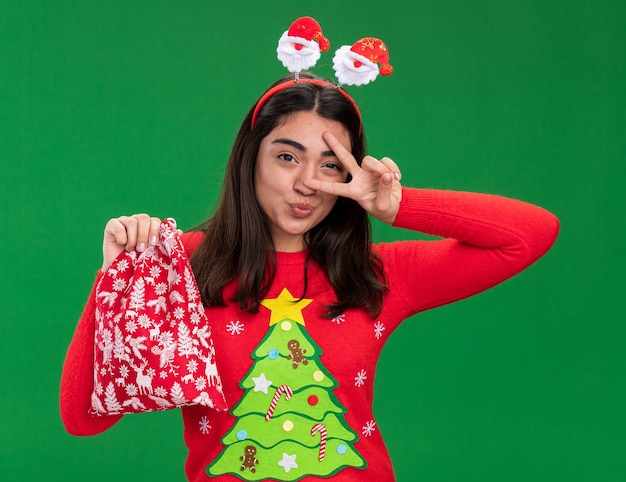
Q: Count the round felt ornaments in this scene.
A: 7